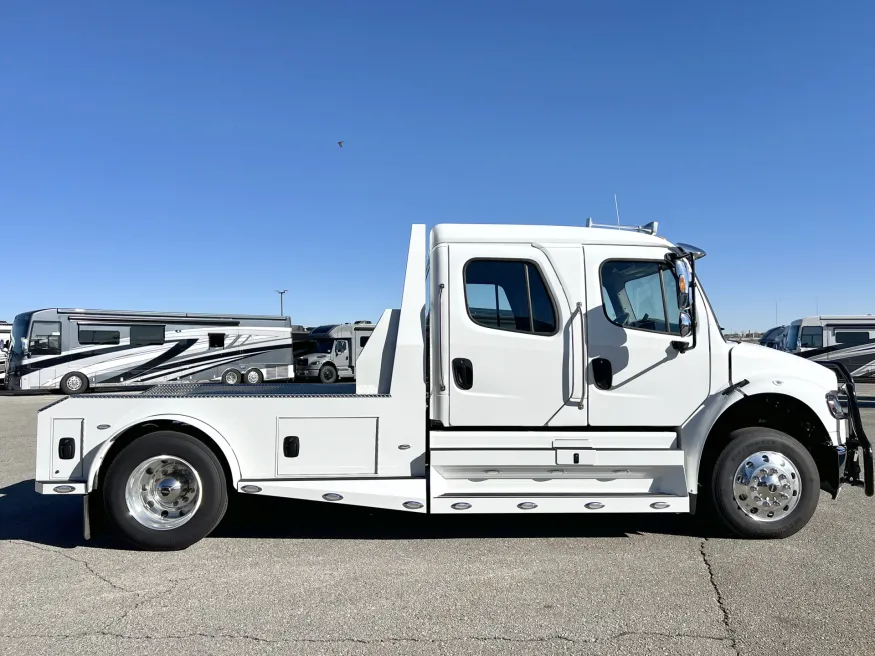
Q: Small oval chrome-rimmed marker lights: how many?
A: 10